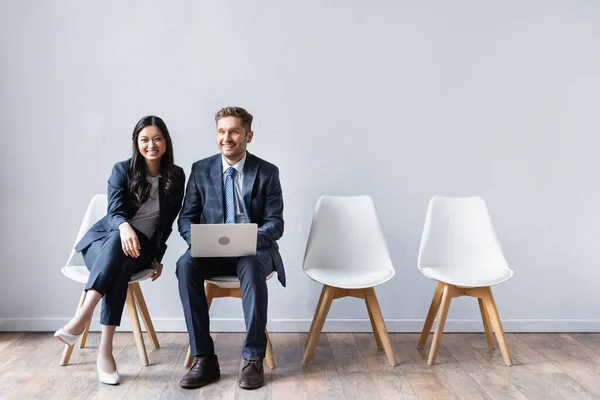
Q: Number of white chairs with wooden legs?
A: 4